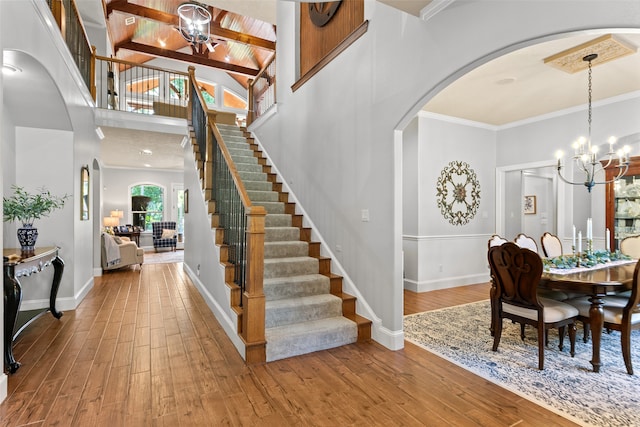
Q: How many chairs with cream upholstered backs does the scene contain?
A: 4